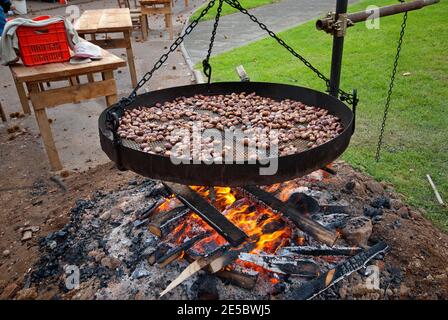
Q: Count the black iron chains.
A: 4